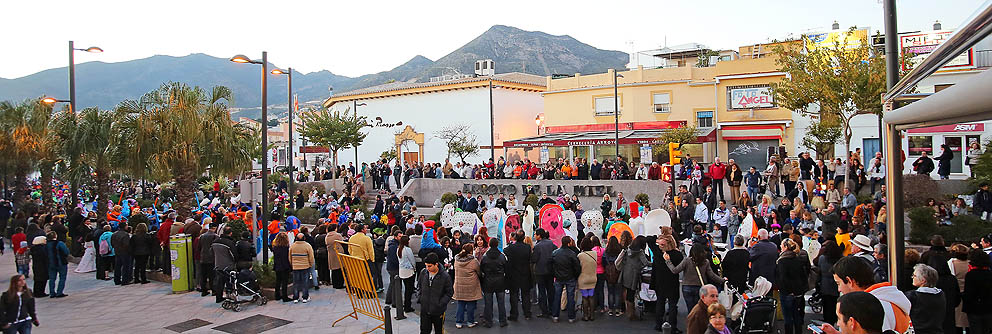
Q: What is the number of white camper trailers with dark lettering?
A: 0